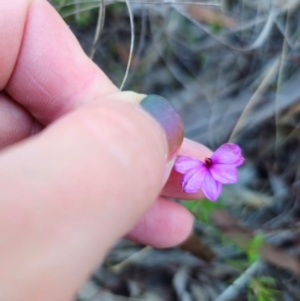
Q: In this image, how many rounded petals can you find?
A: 5